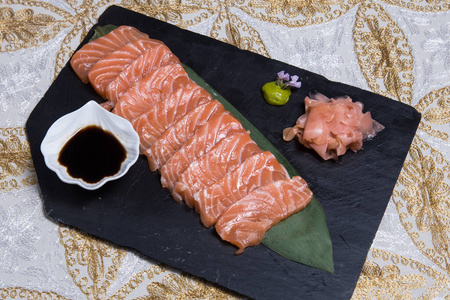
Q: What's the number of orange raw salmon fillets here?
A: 10